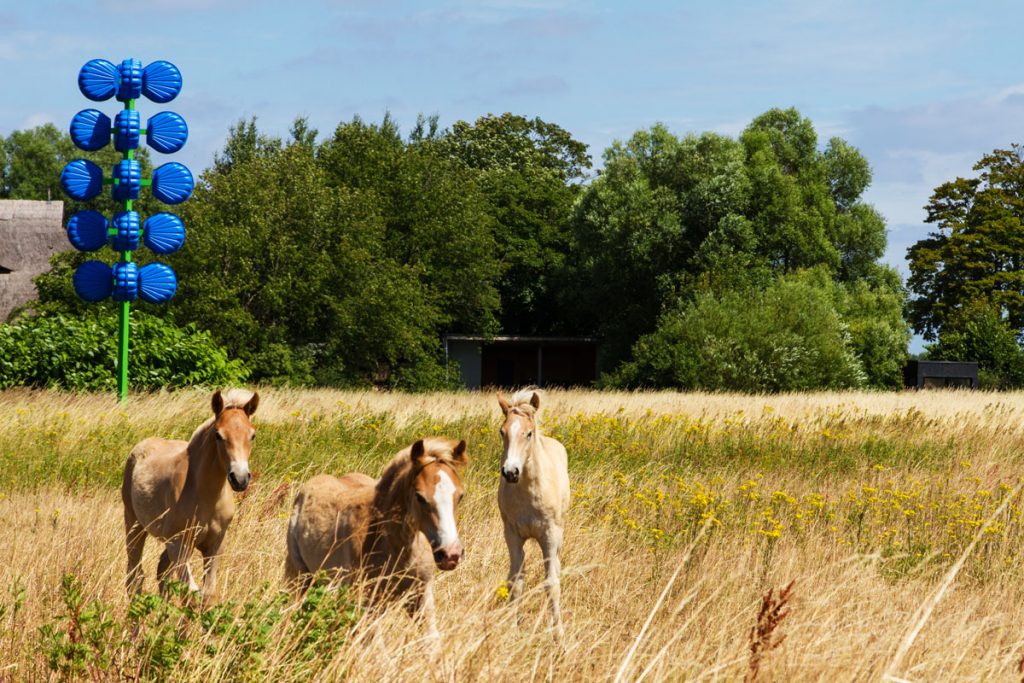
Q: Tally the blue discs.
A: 15